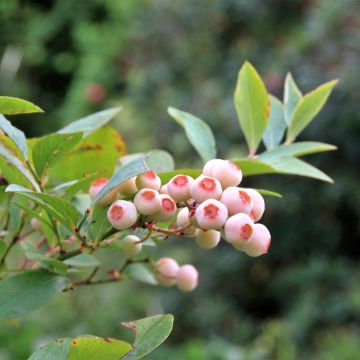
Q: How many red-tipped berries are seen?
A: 13